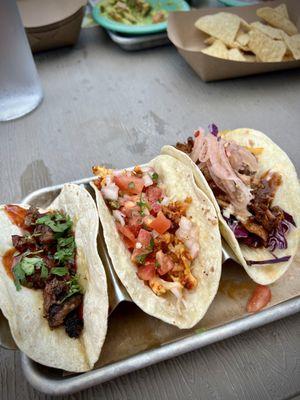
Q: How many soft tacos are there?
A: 3